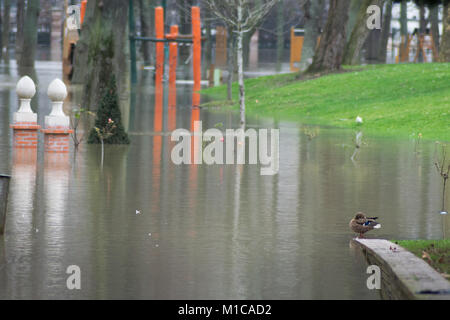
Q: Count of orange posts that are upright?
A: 3